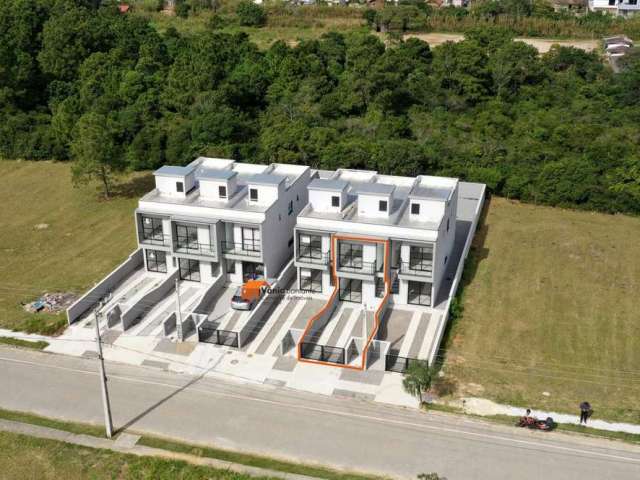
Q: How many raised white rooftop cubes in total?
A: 6